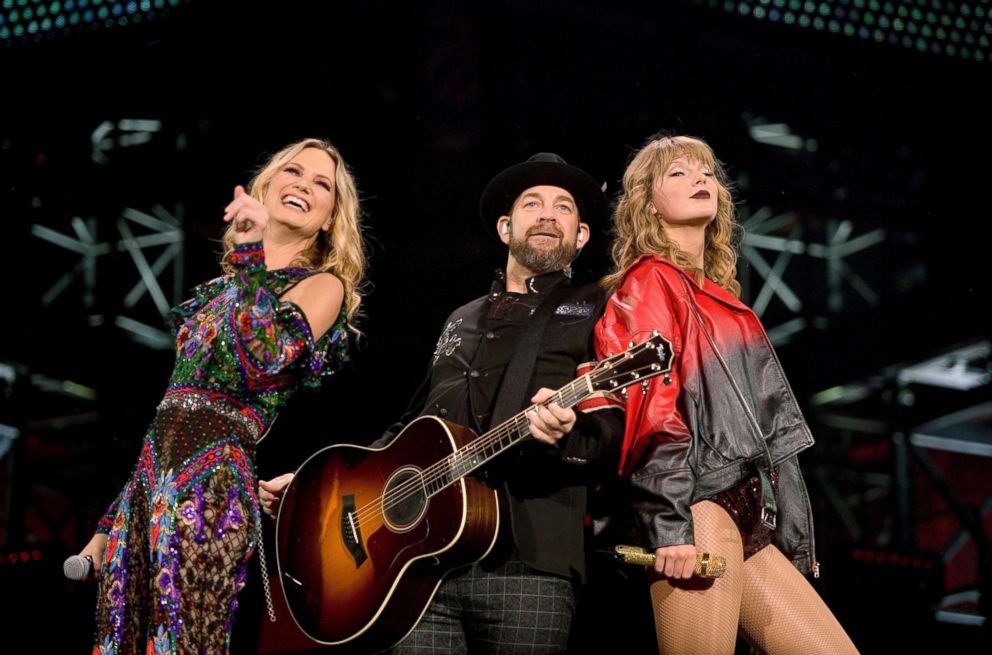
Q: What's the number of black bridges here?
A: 1